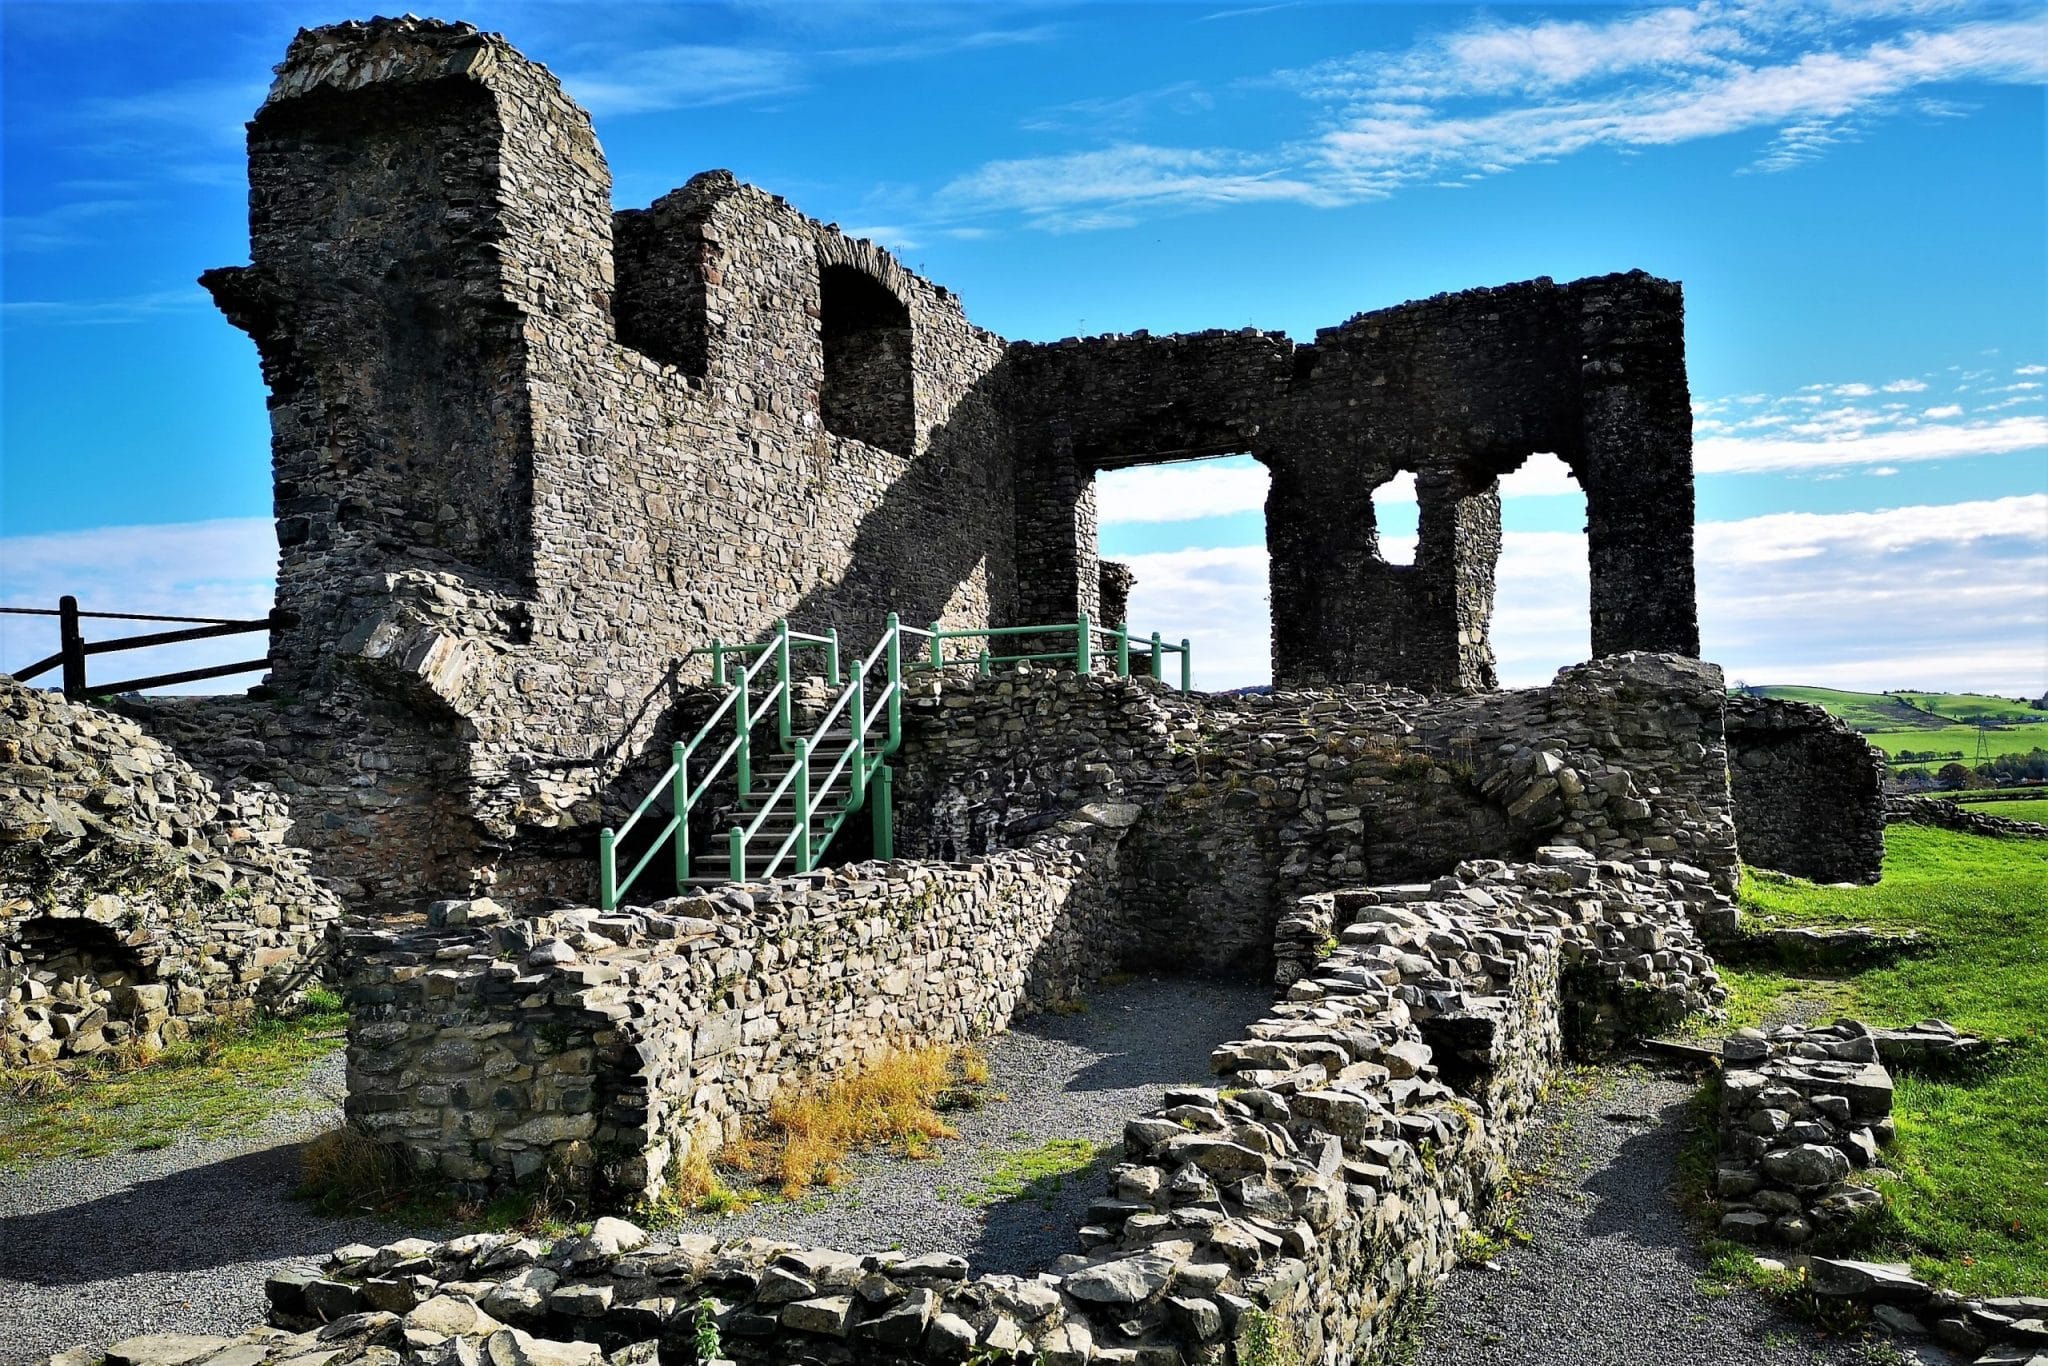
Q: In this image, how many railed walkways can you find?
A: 1